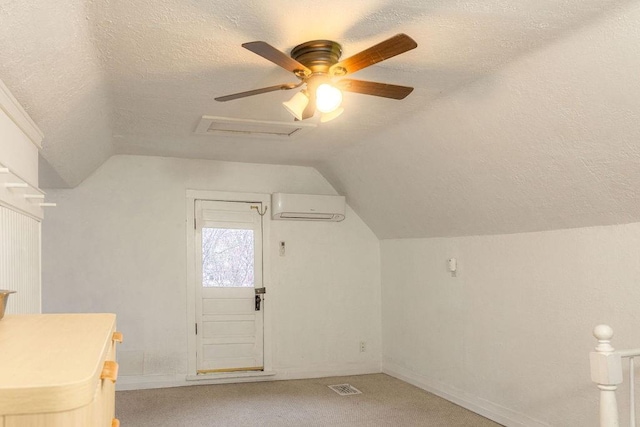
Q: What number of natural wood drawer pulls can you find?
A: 3